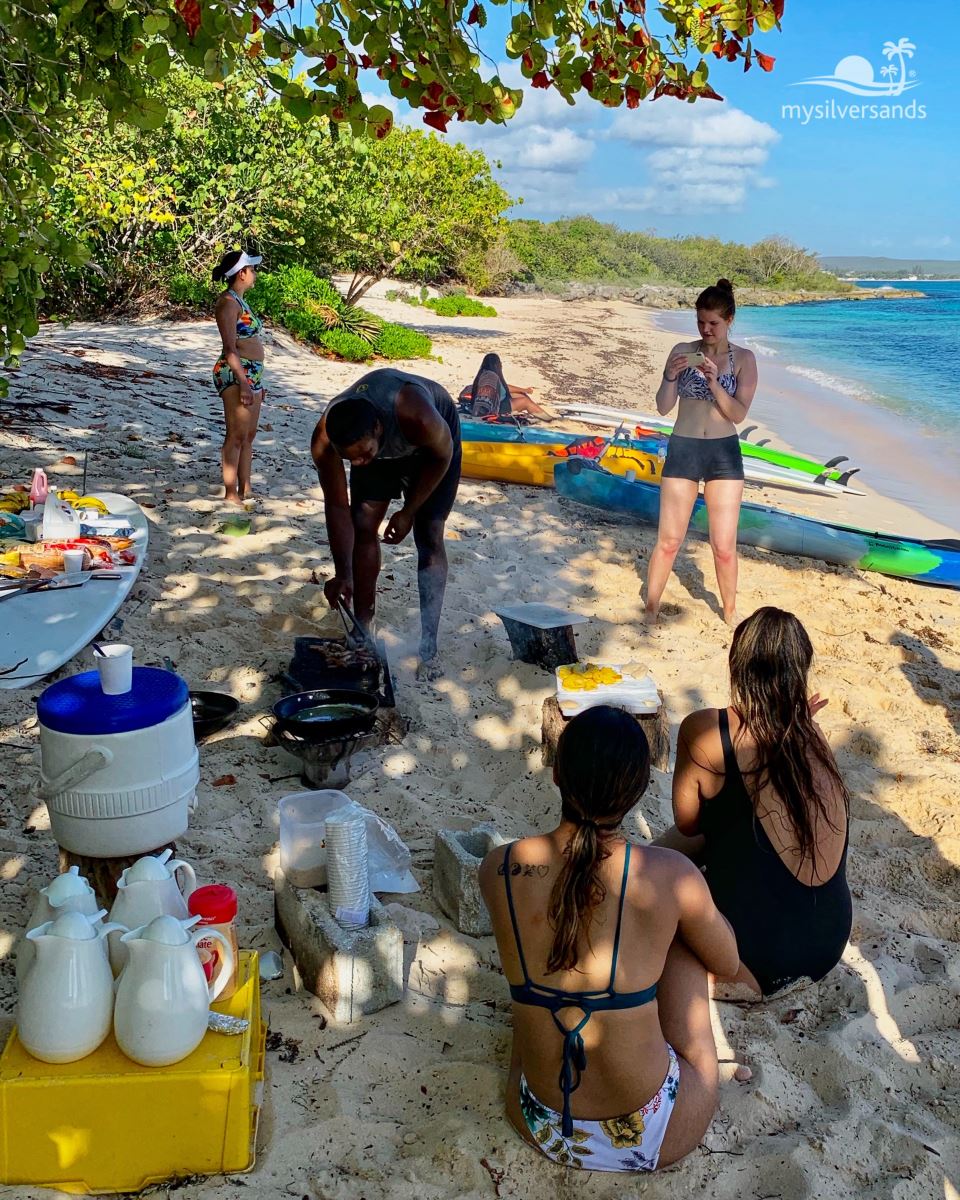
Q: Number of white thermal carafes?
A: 4